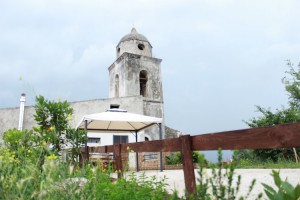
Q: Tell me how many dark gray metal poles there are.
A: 3